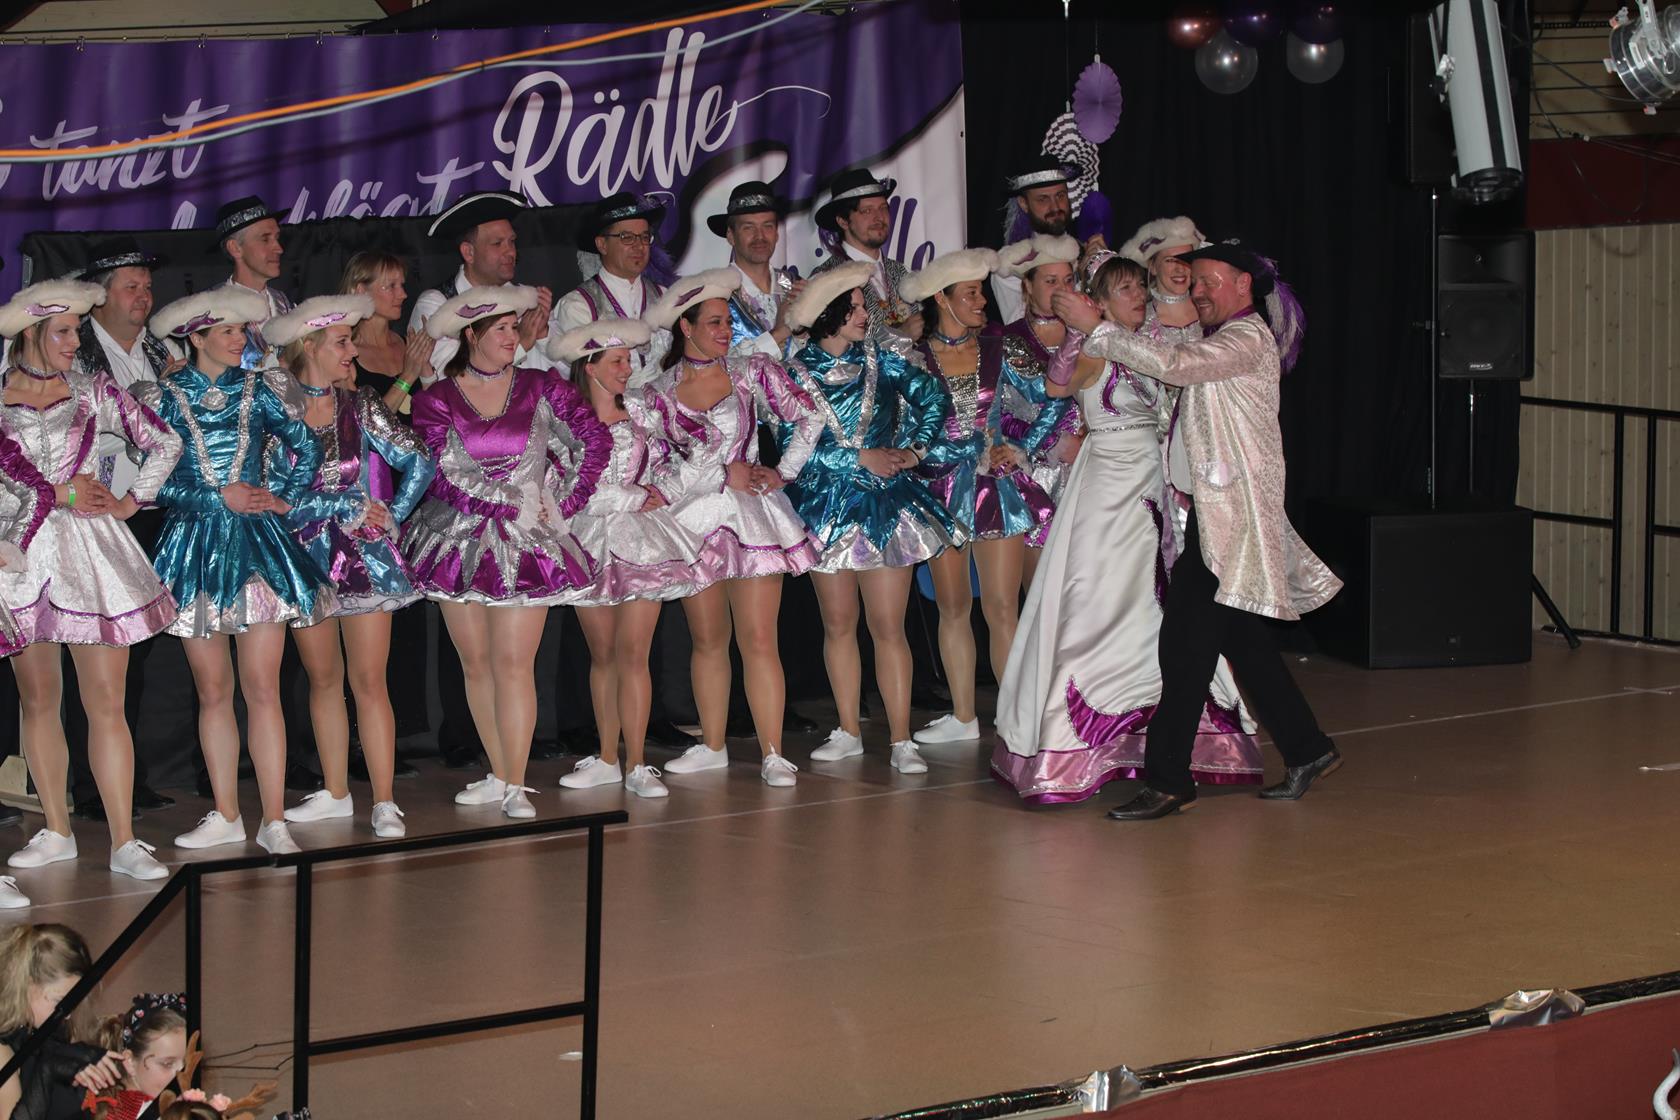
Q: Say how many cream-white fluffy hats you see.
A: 10